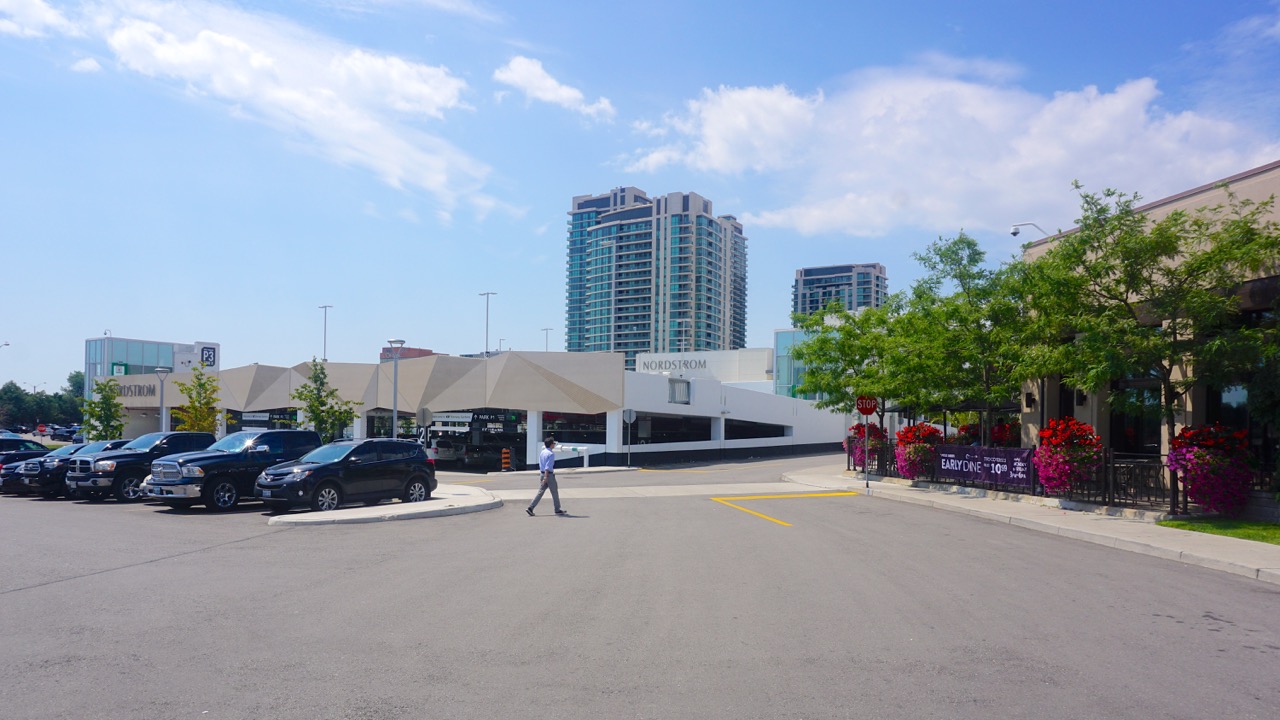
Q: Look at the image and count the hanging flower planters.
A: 4